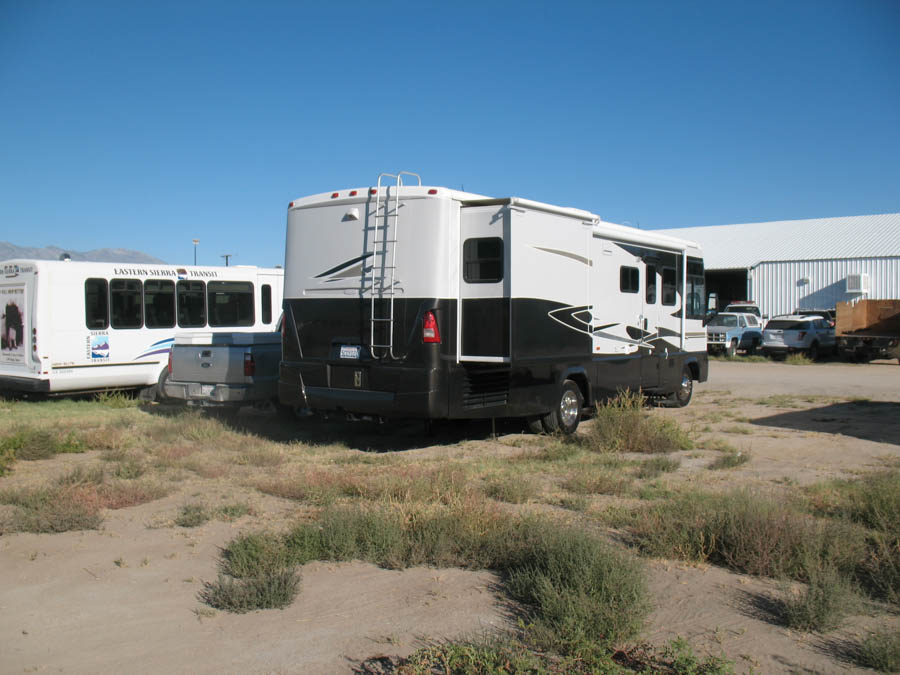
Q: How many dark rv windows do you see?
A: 5